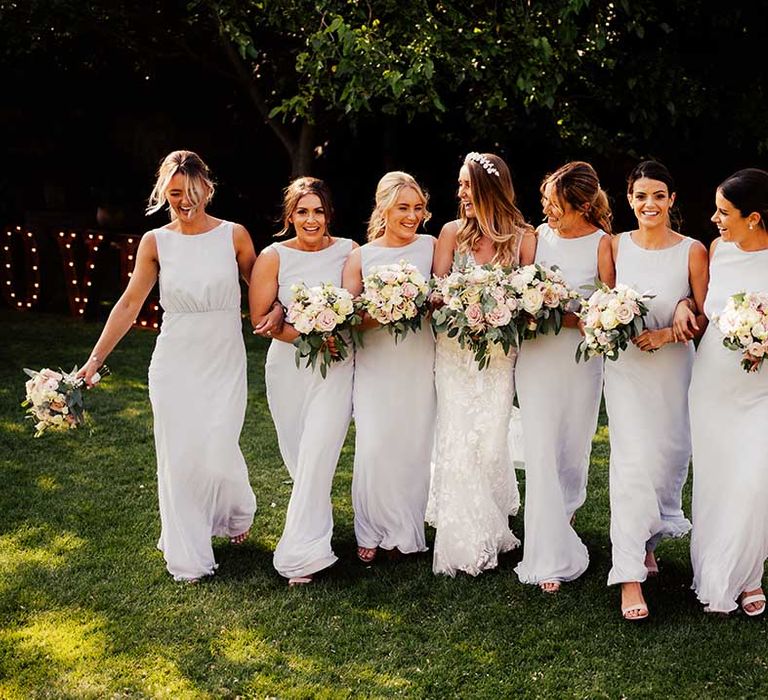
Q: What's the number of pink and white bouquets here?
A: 7